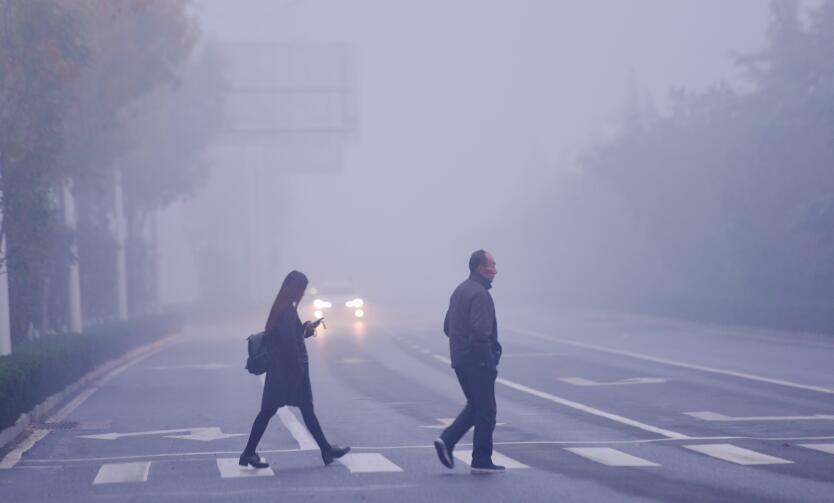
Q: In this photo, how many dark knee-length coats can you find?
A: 1